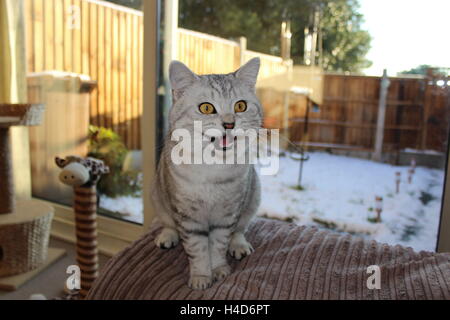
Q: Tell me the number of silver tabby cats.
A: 1